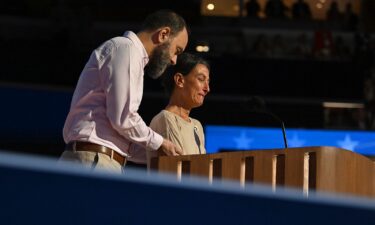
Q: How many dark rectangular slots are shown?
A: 5